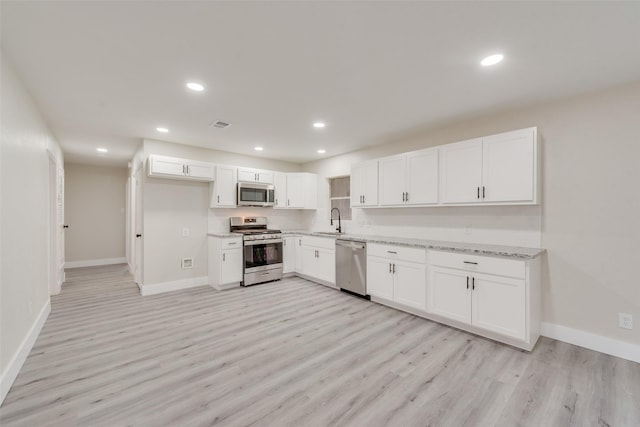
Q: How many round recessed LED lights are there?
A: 7